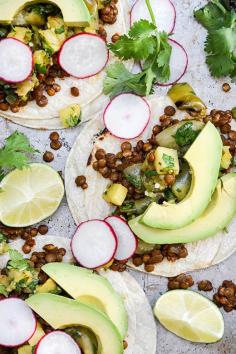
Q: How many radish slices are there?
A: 9